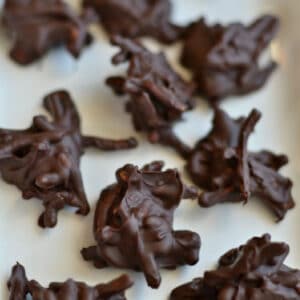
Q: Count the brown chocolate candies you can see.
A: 9